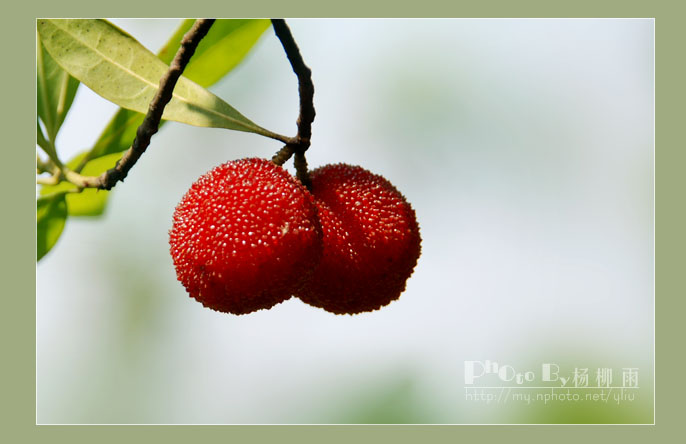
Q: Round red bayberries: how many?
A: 2